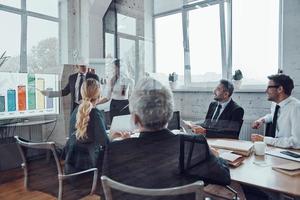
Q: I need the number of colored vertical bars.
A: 6